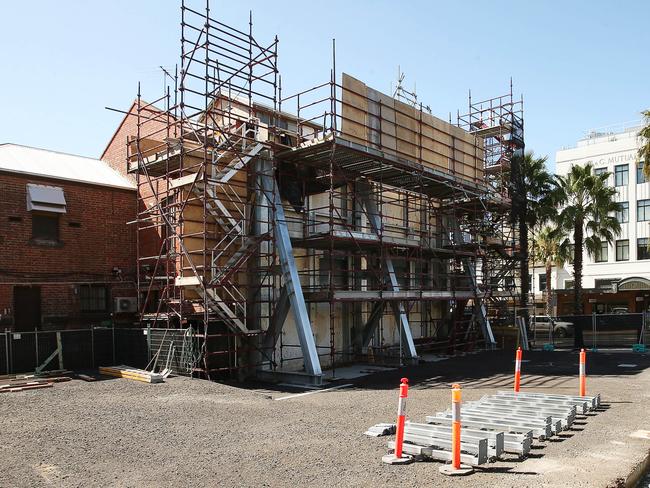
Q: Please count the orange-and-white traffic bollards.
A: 4